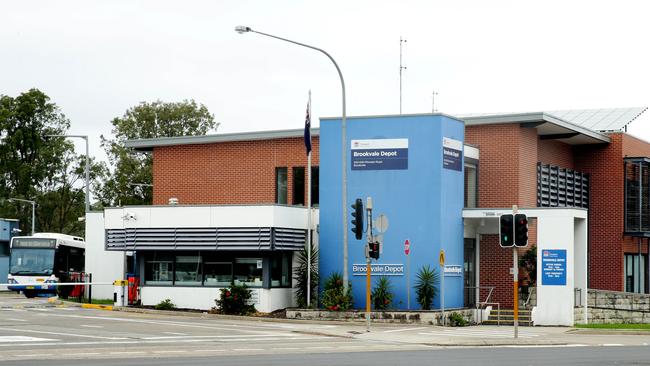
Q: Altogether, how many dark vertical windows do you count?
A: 3